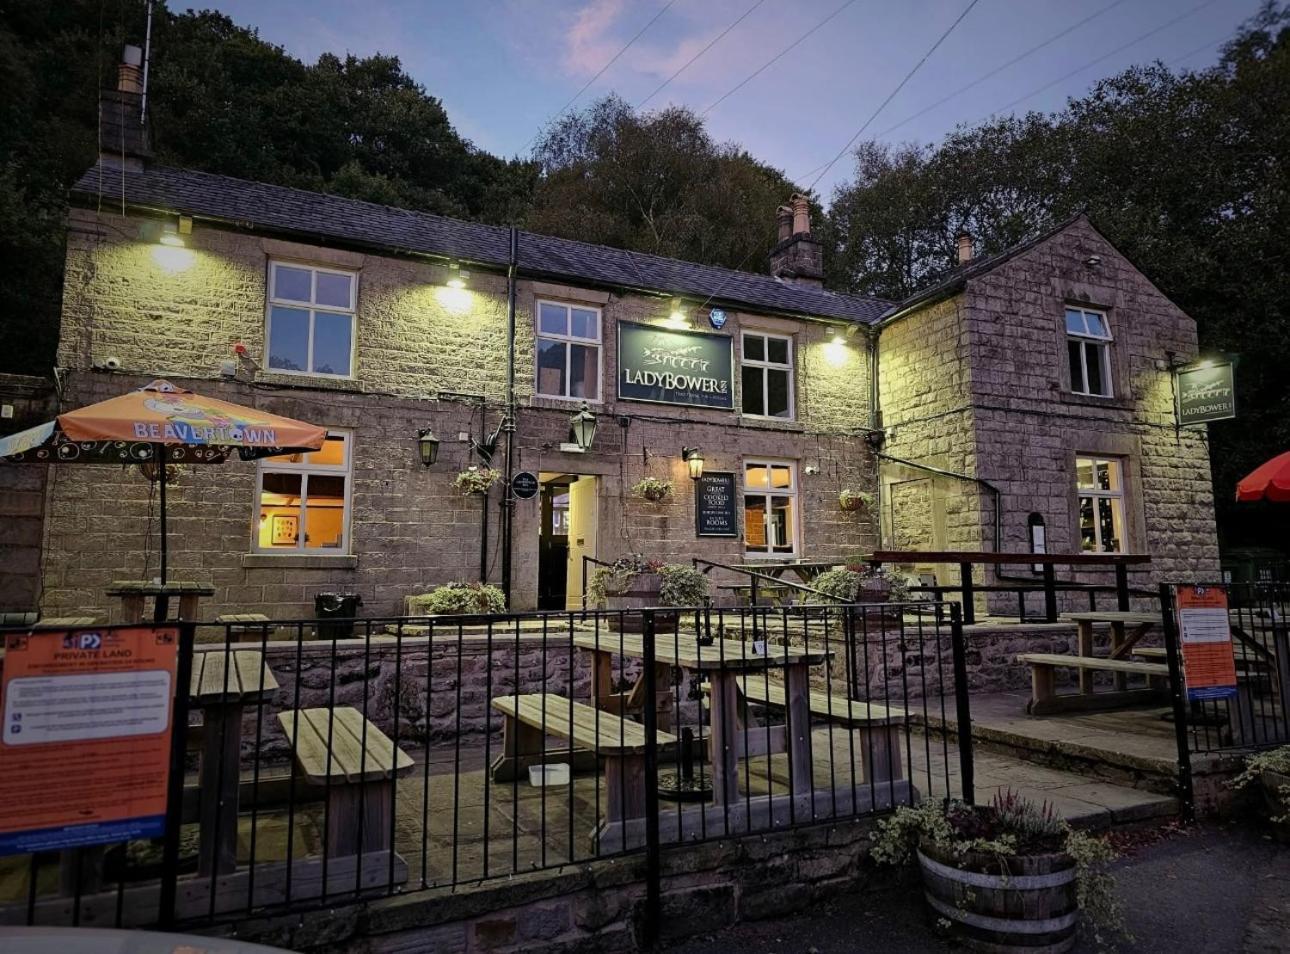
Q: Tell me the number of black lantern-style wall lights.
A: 3